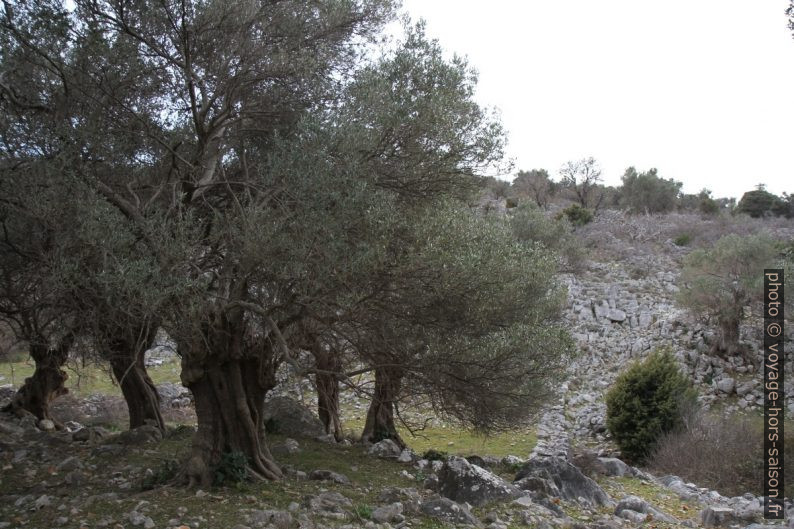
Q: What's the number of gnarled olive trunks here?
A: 5